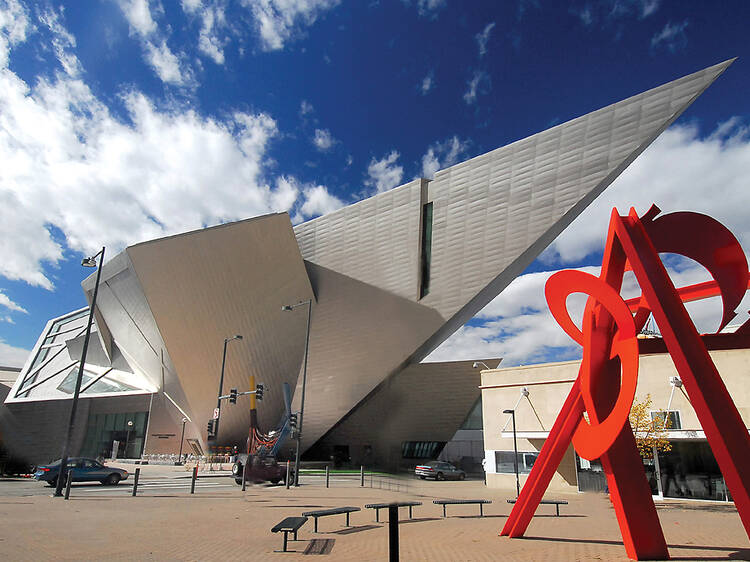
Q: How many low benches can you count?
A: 5